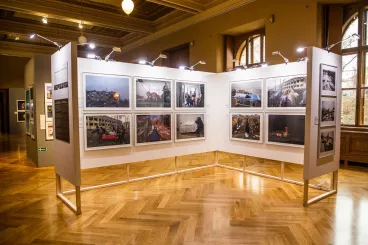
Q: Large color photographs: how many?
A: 10